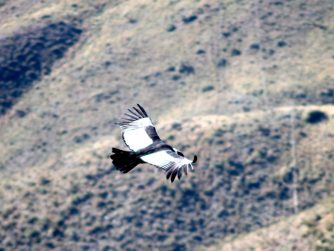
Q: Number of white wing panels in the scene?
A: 2